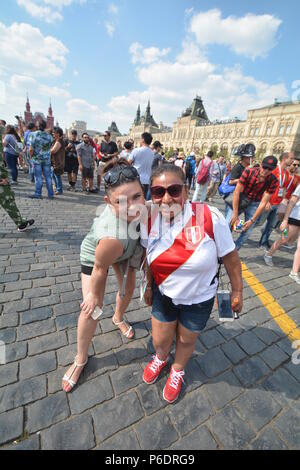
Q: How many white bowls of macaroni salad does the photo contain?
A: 0